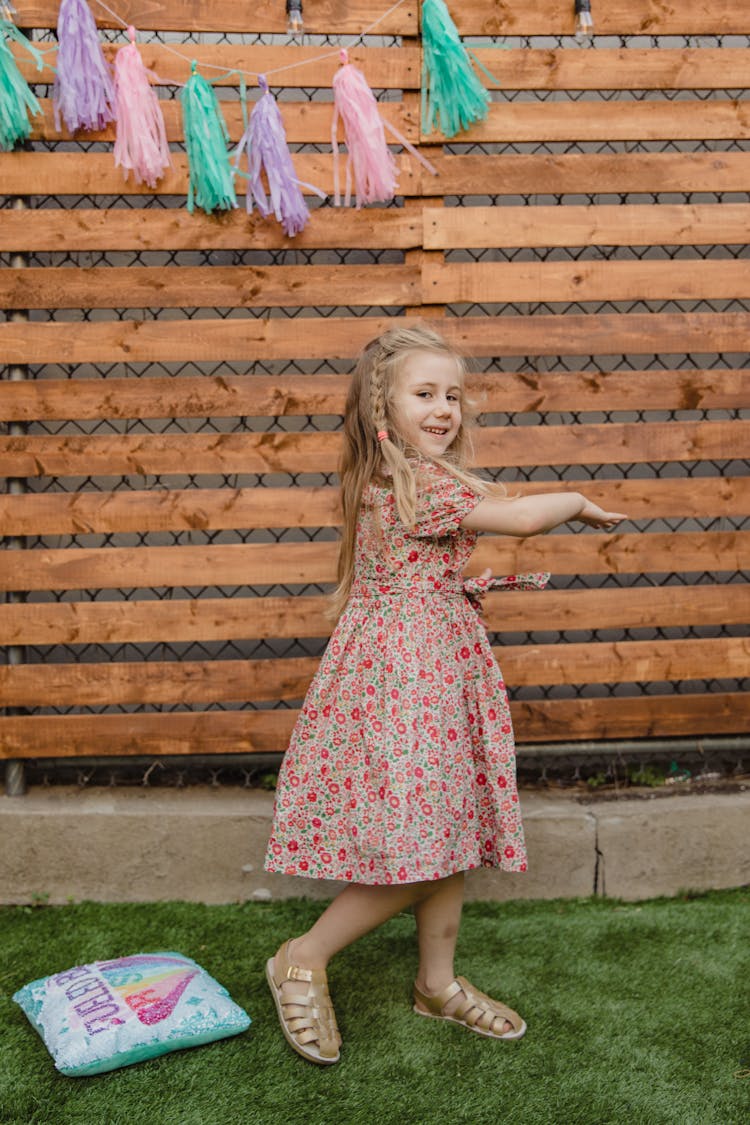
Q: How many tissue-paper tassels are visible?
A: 7